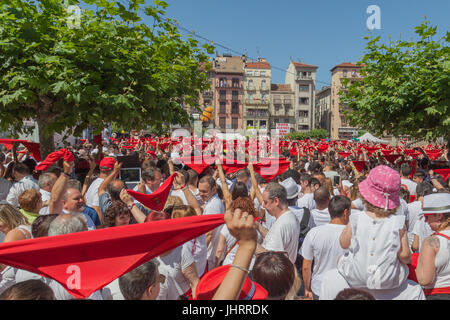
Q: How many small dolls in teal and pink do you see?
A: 0